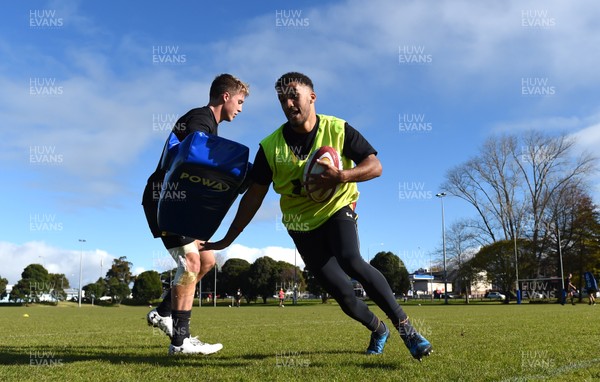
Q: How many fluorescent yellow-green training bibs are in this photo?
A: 1